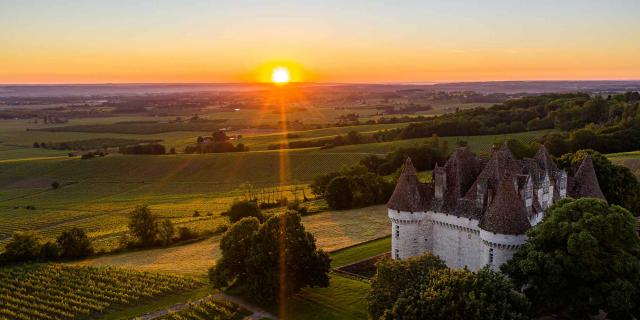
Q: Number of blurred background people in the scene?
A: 0